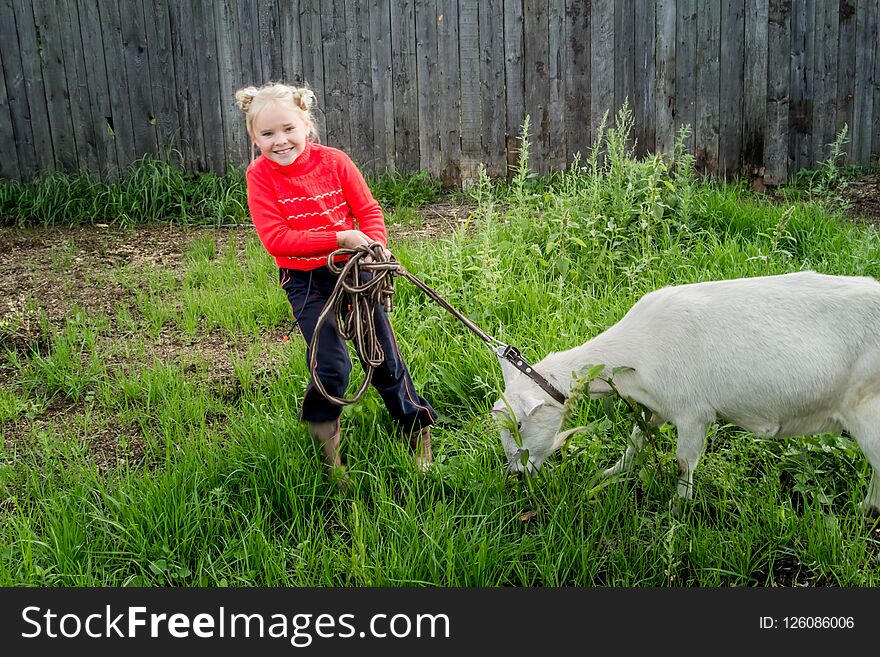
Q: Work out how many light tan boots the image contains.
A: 2